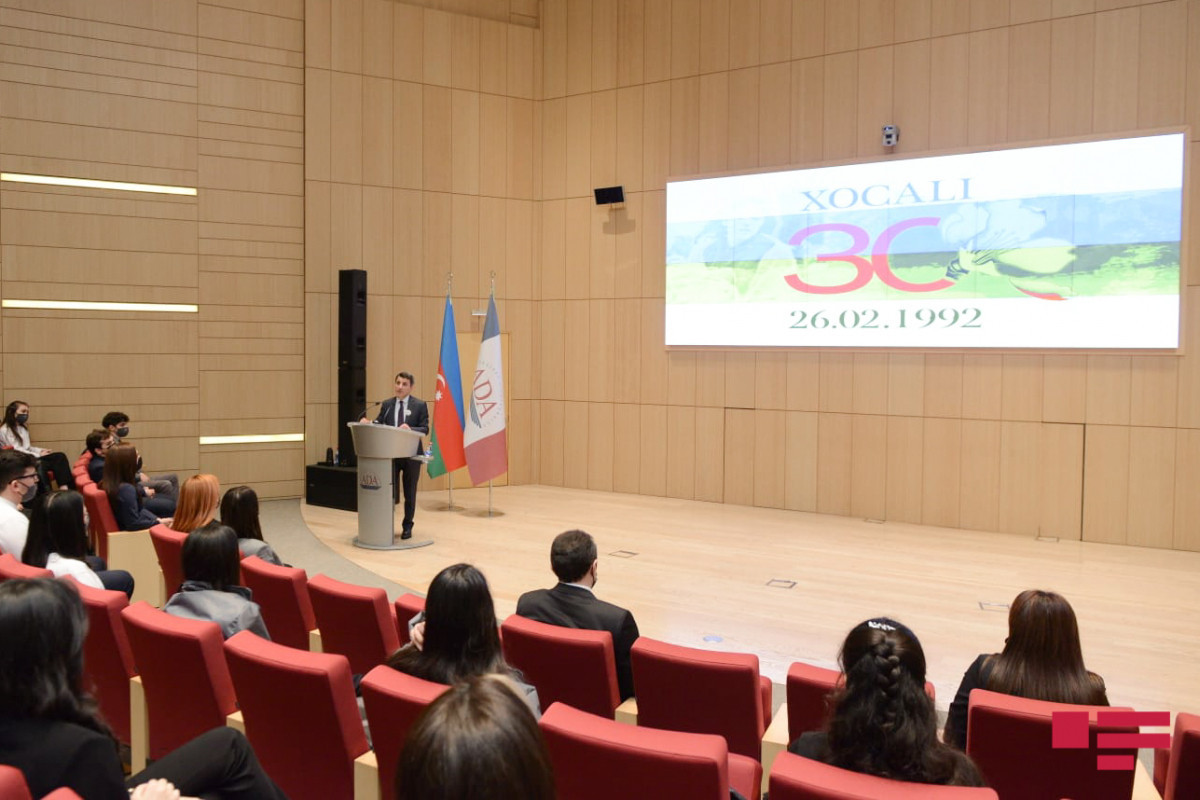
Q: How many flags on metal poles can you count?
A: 2